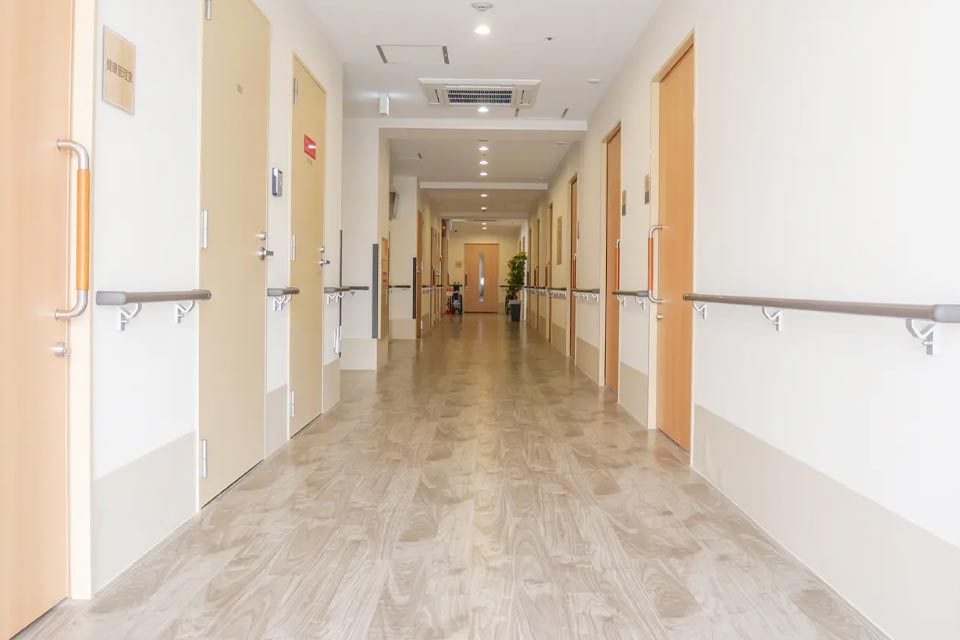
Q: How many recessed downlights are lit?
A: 9